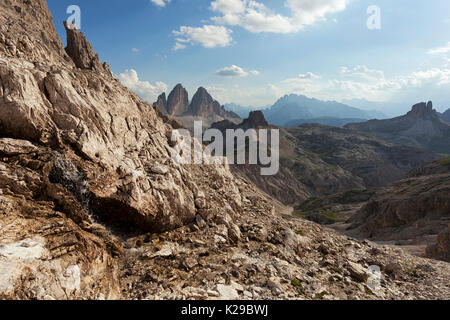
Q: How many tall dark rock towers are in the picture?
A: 3